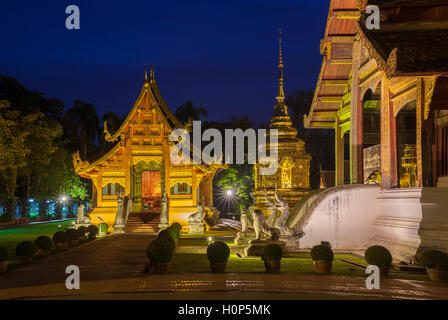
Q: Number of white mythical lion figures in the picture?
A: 4